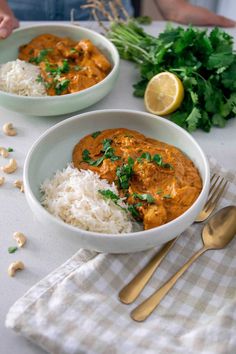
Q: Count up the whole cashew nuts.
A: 4